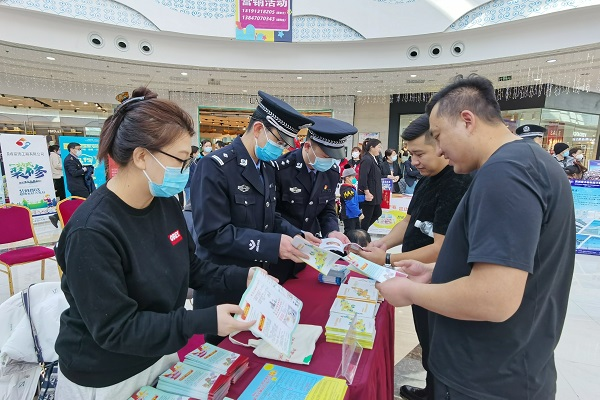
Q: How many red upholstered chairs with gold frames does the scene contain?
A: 2